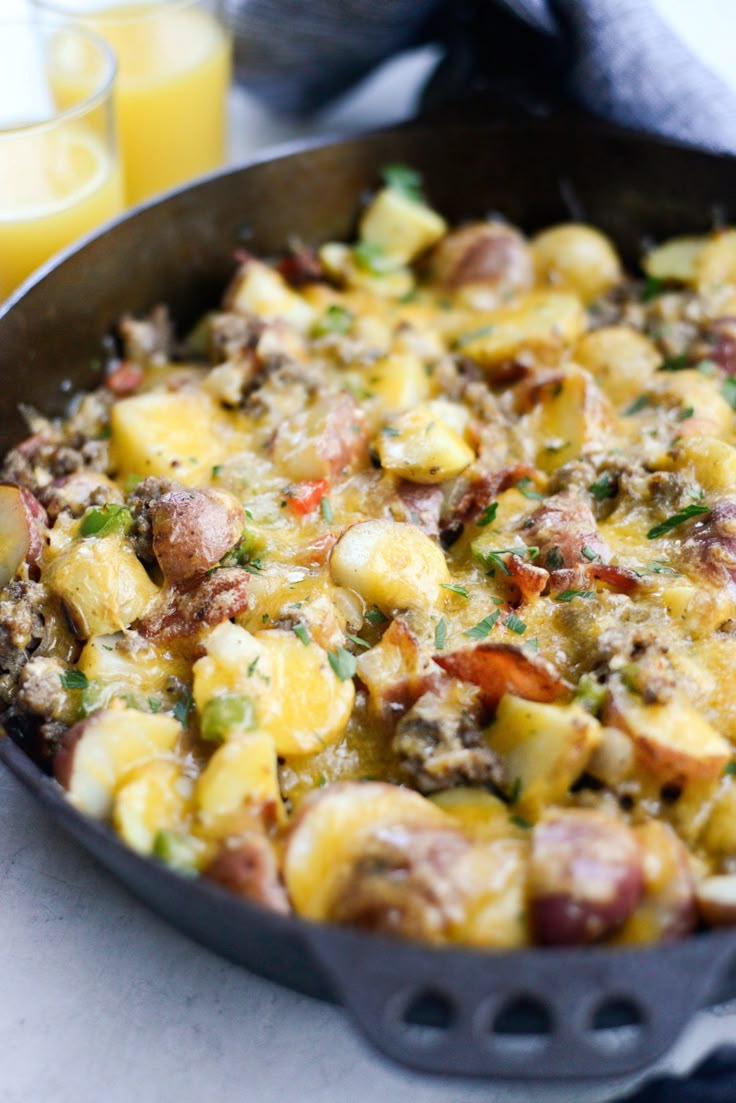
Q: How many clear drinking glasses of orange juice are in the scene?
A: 2